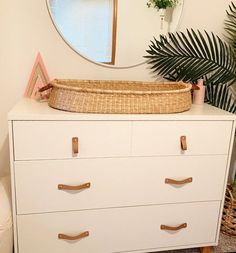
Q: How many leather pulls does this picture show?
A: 6